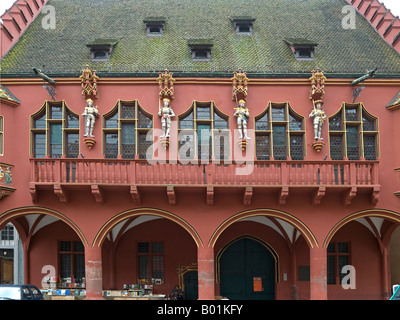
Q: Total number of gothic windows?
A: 5